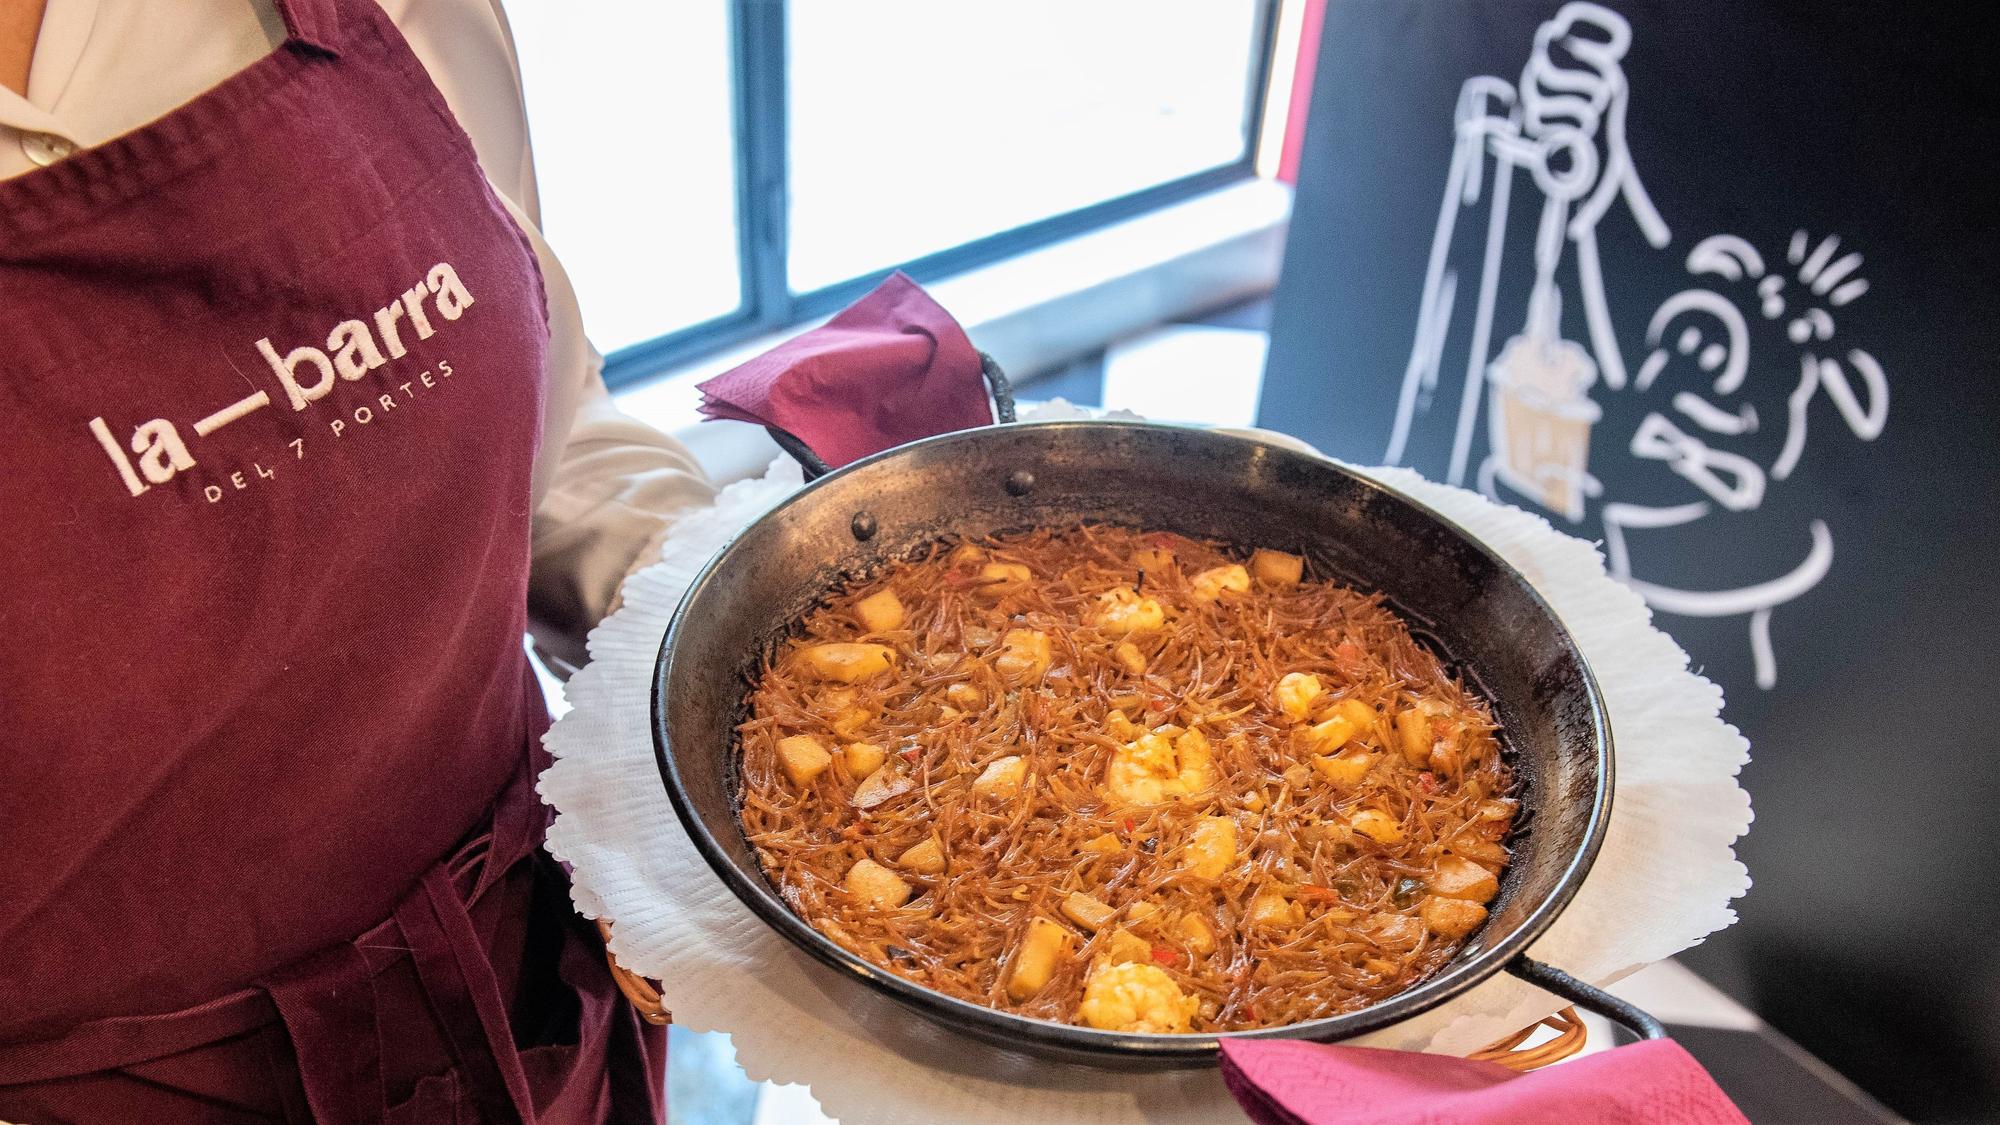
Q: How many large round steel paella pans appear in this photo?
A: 1